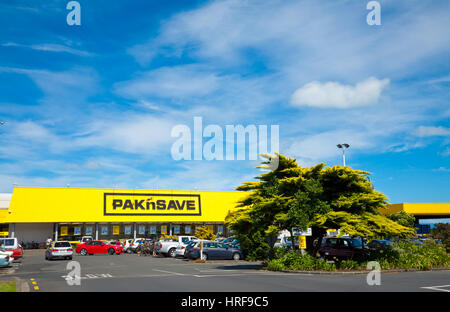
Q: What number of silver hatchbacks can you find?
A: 1